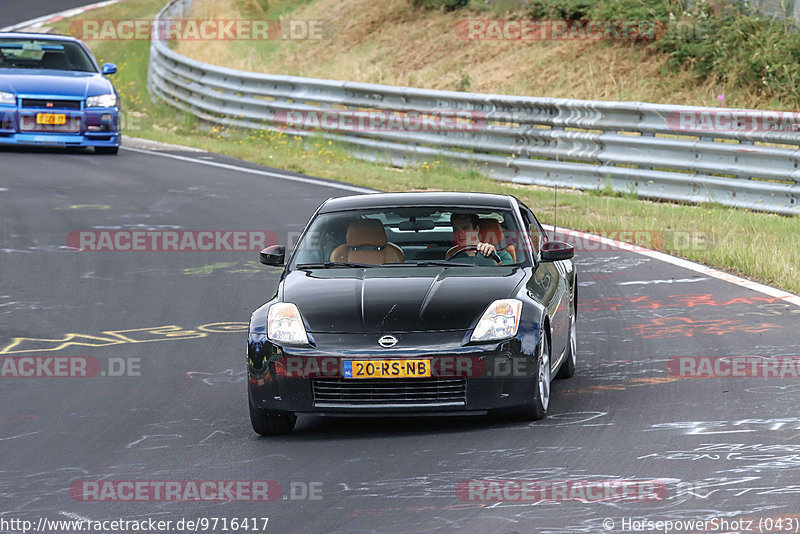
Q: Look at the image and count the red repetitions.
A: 12